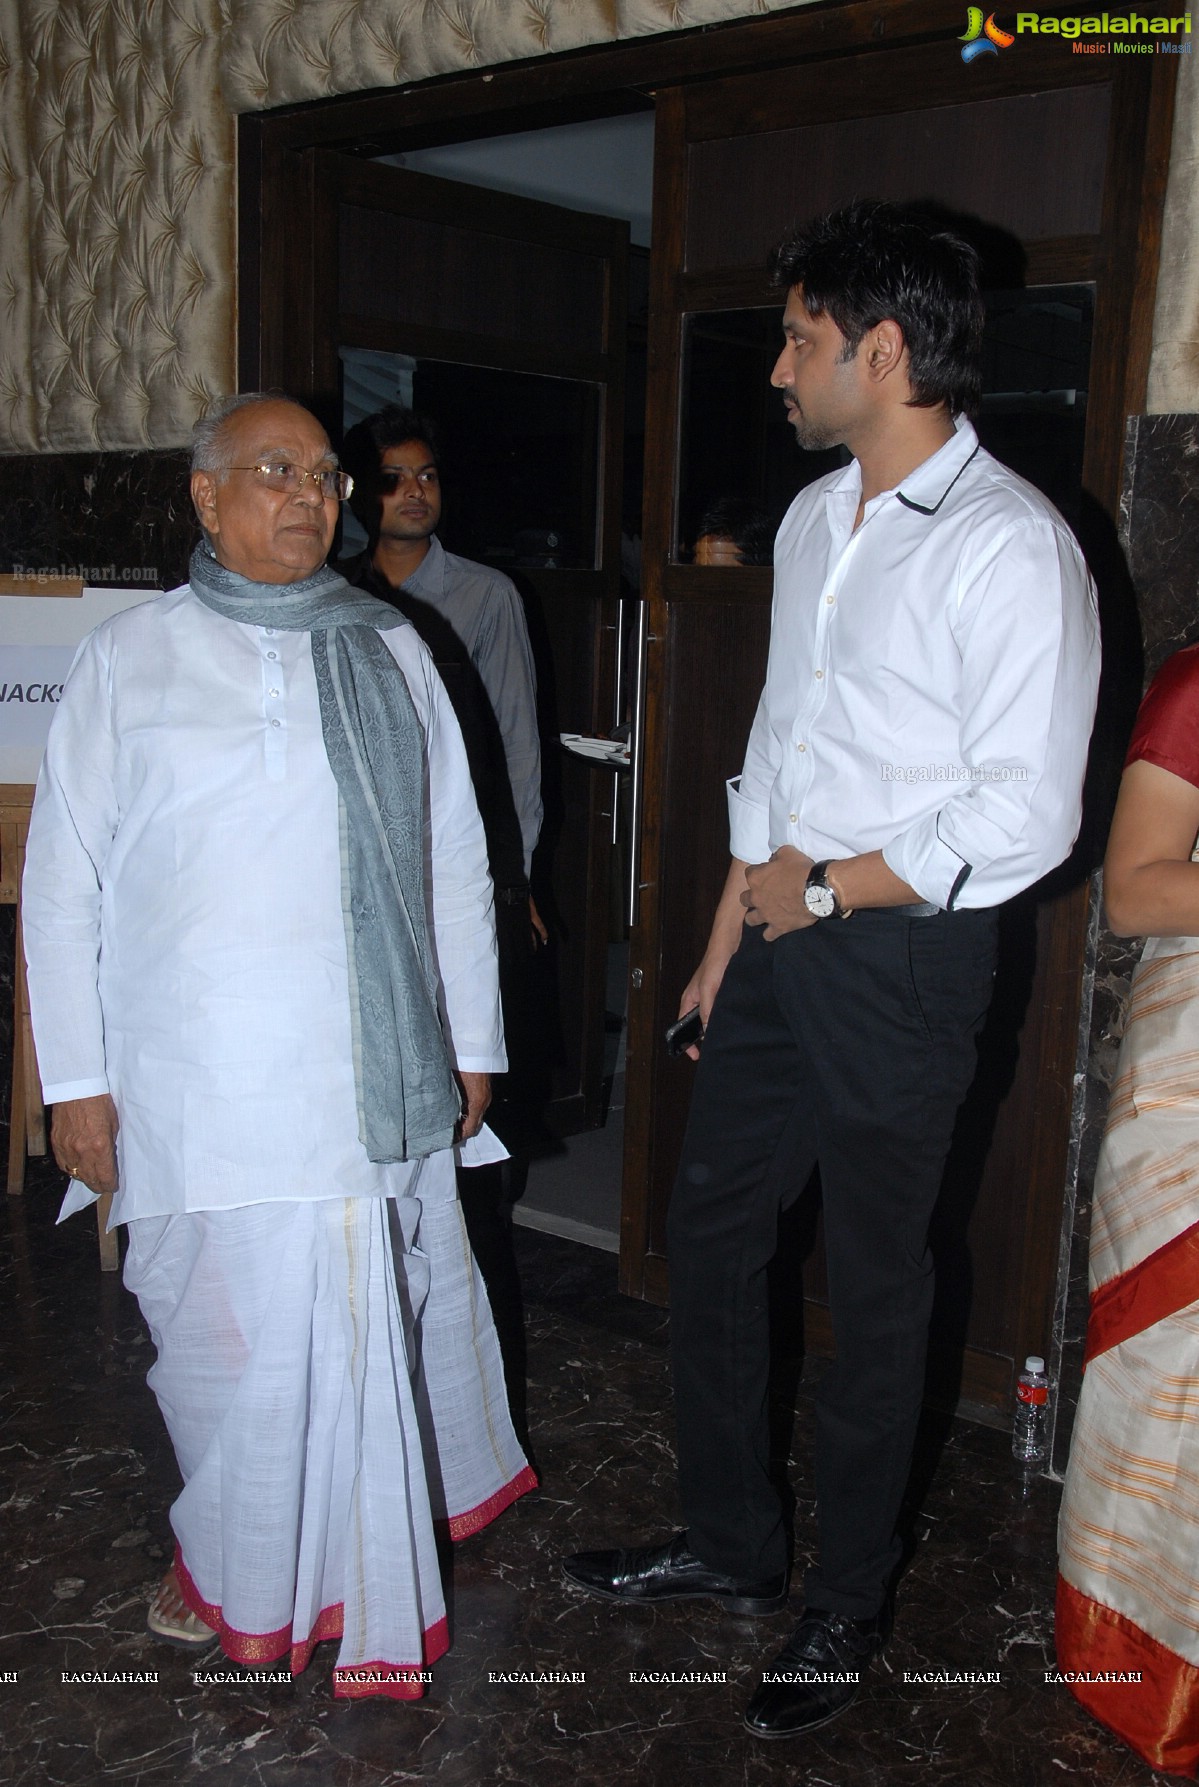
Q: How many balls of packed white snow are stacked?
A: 0